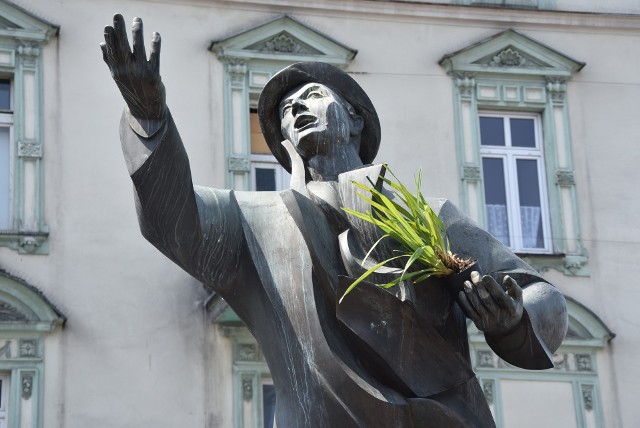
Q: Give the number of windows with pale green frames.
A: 6